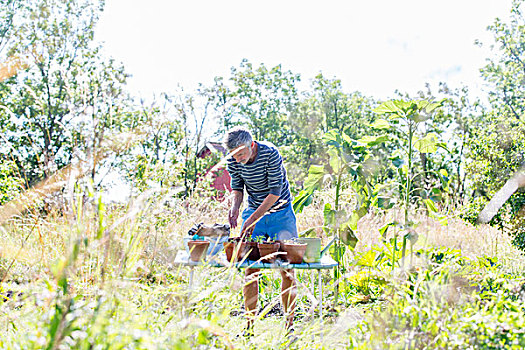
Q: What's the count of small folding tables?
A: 1